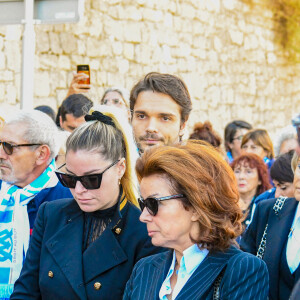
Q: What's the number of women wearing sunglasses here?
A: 2